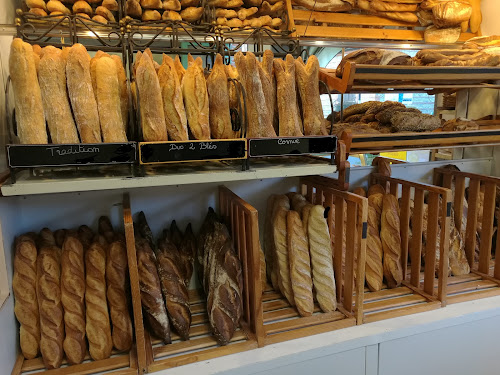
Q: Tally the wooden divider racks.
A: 5